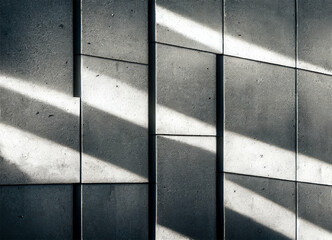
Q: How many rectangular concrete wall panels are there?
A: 14